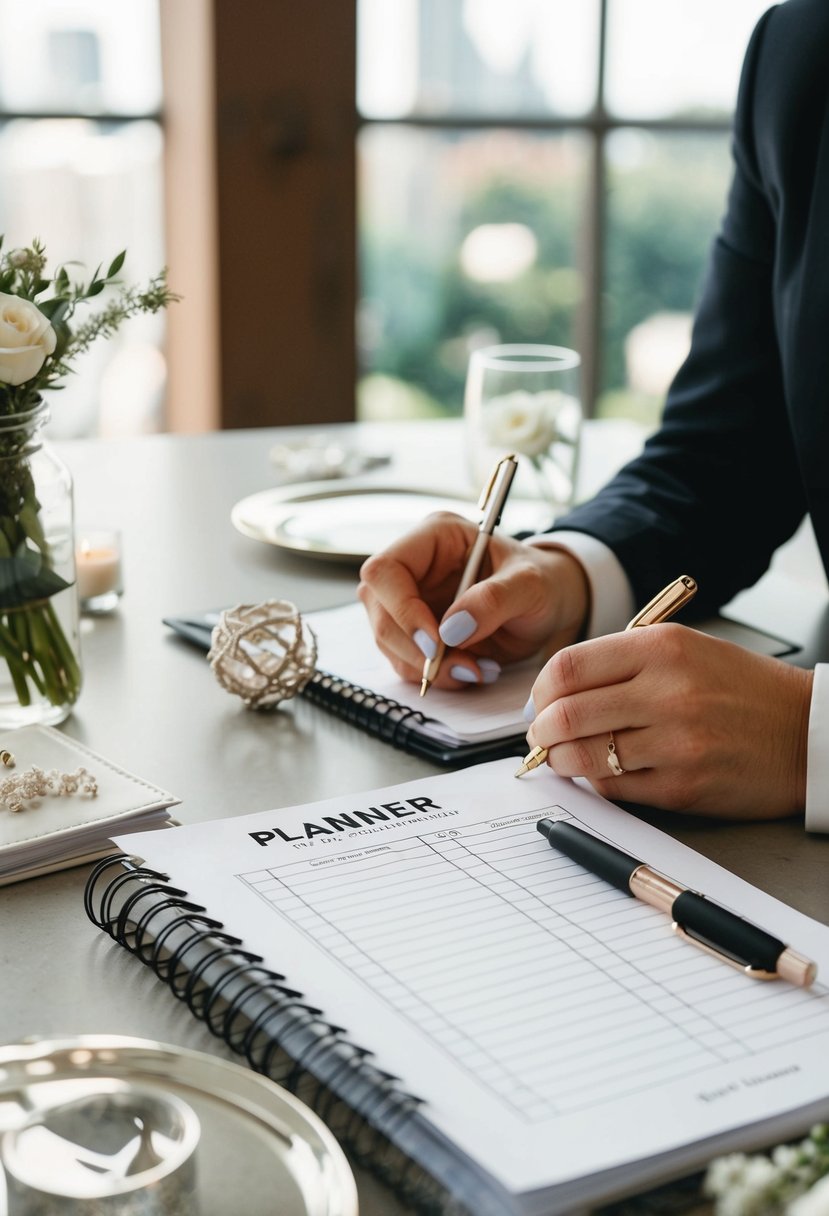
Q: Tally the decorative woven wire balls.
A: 1